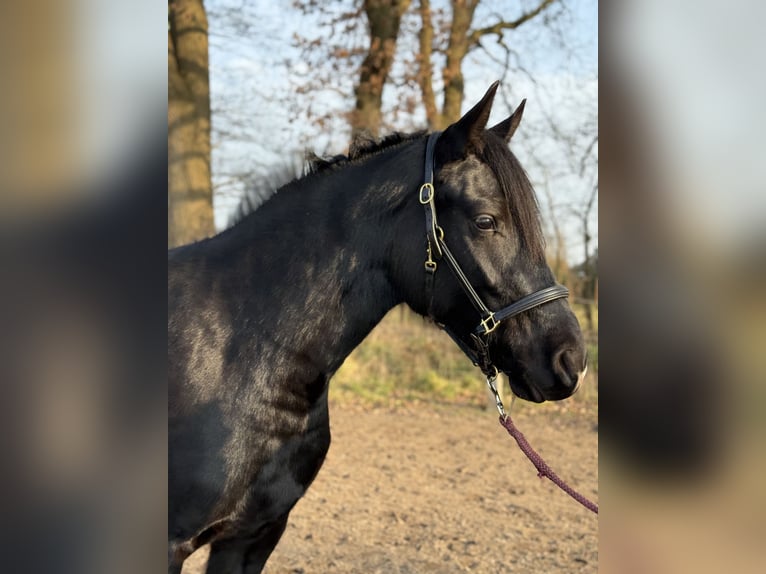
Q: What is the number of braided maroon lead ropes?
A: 1